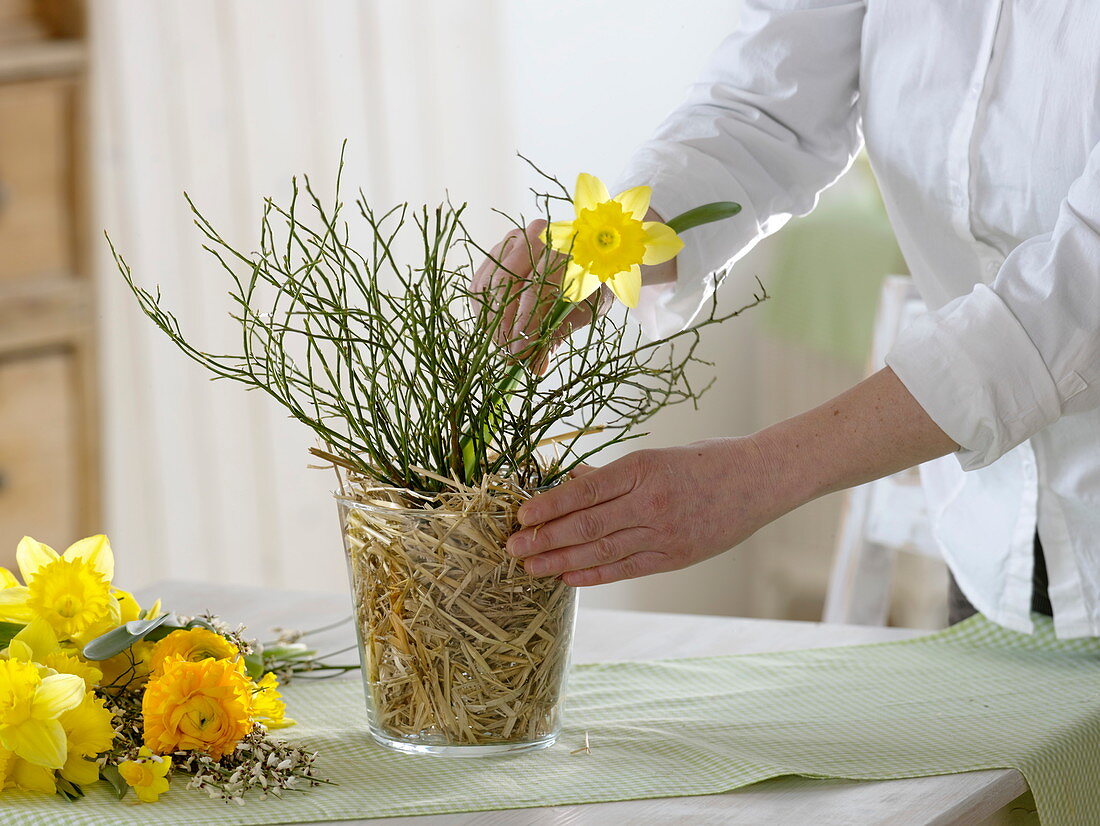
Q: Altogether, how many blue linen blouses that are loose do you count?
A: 0